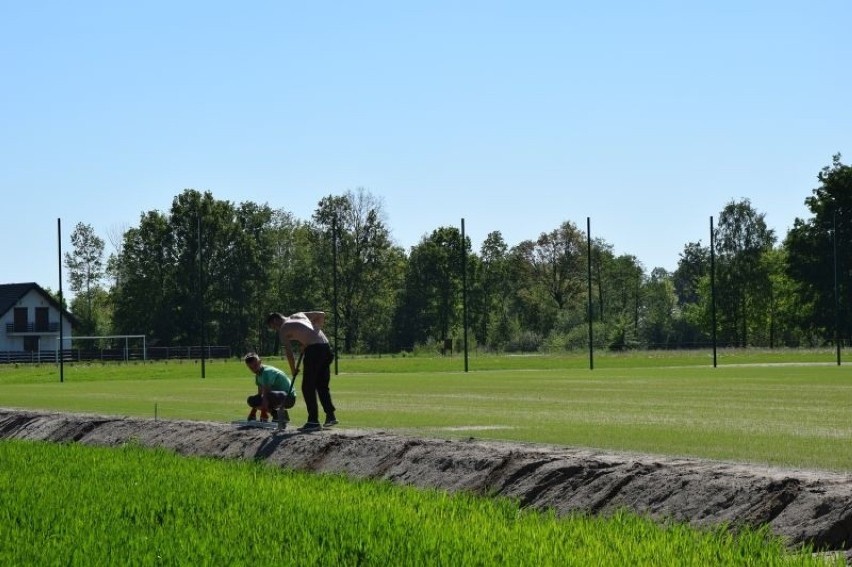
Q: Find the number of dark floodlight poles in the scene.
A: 7